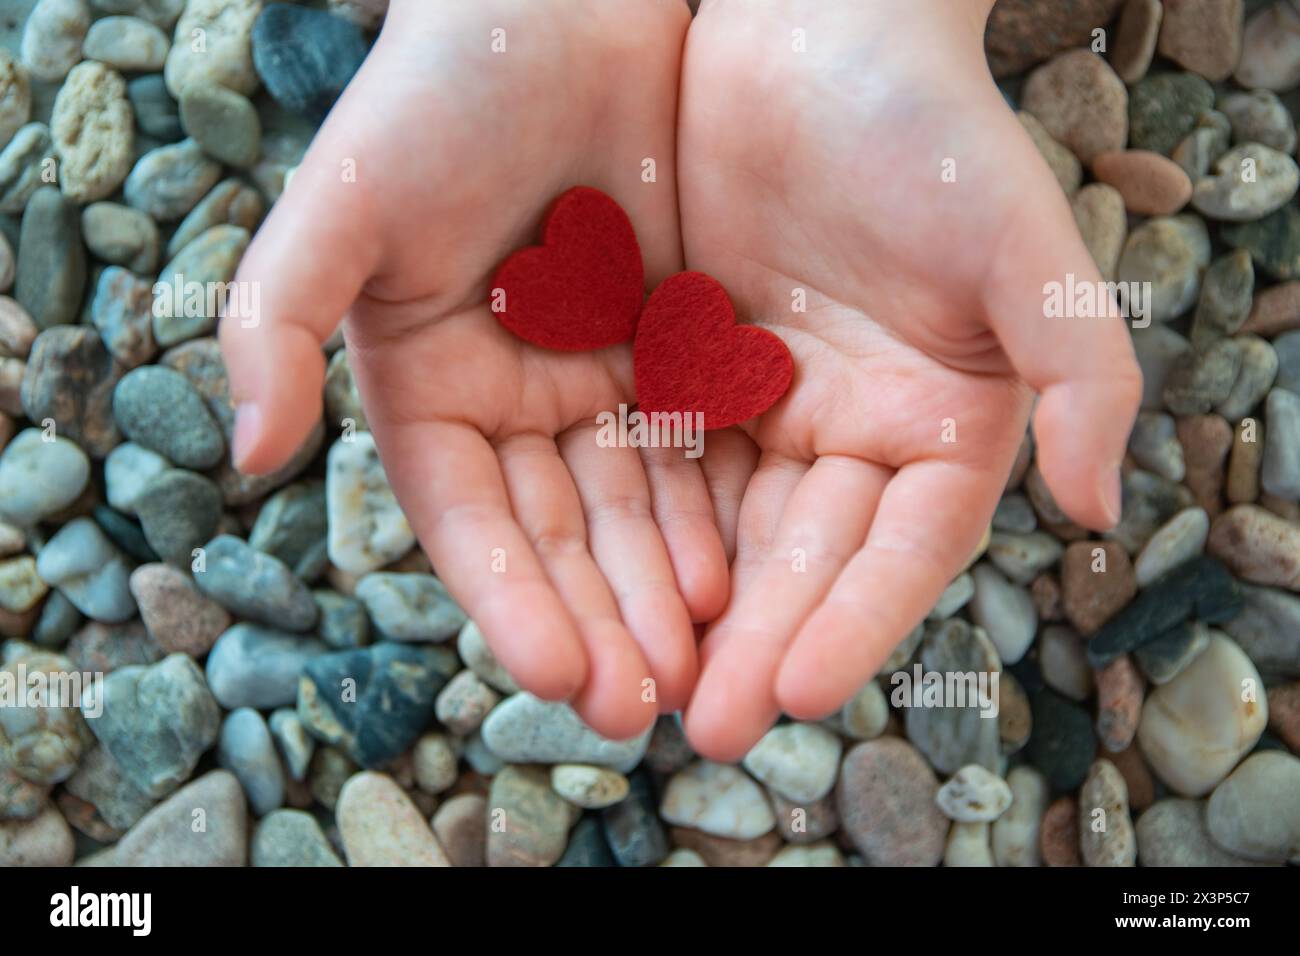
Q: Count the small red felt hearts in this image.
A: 2